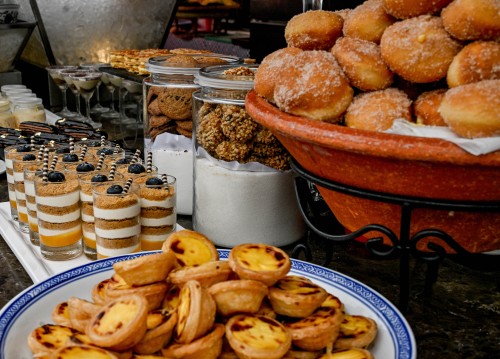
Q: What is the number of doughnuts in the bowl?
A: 13